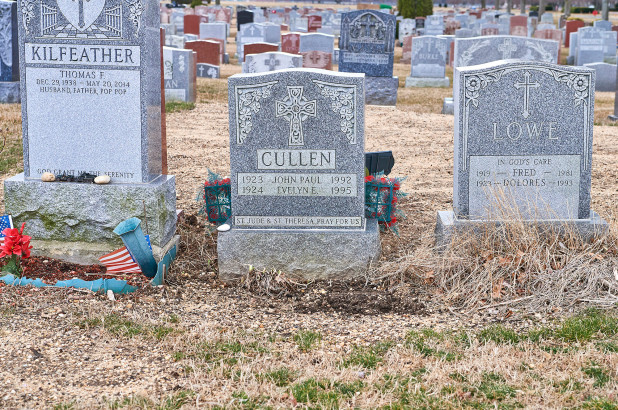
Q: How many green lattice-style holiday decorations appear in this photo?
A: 2